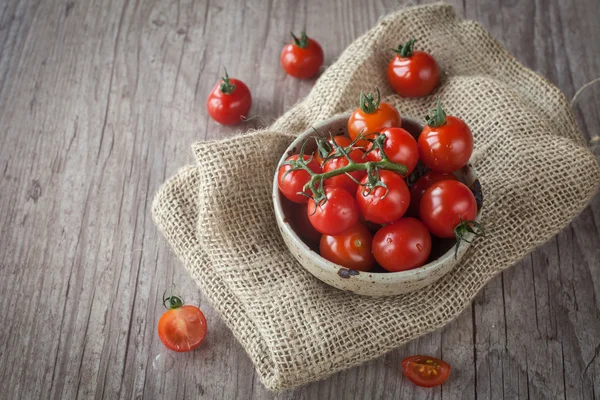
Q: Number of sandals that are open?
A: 0